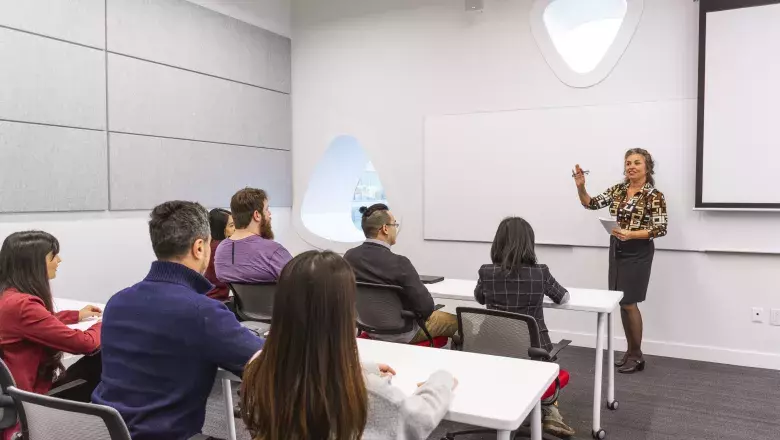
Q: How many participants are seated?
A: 7